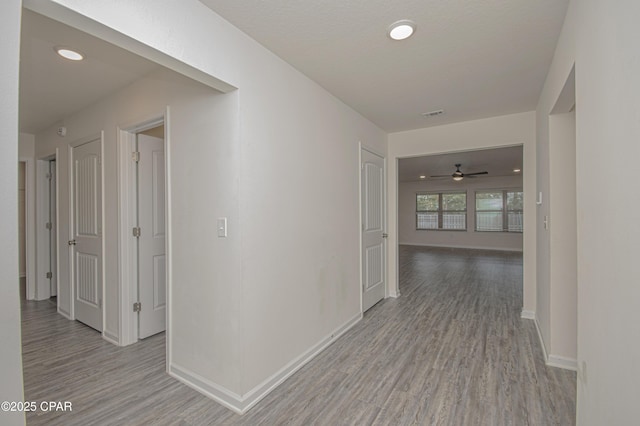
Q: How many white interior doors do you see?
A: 4